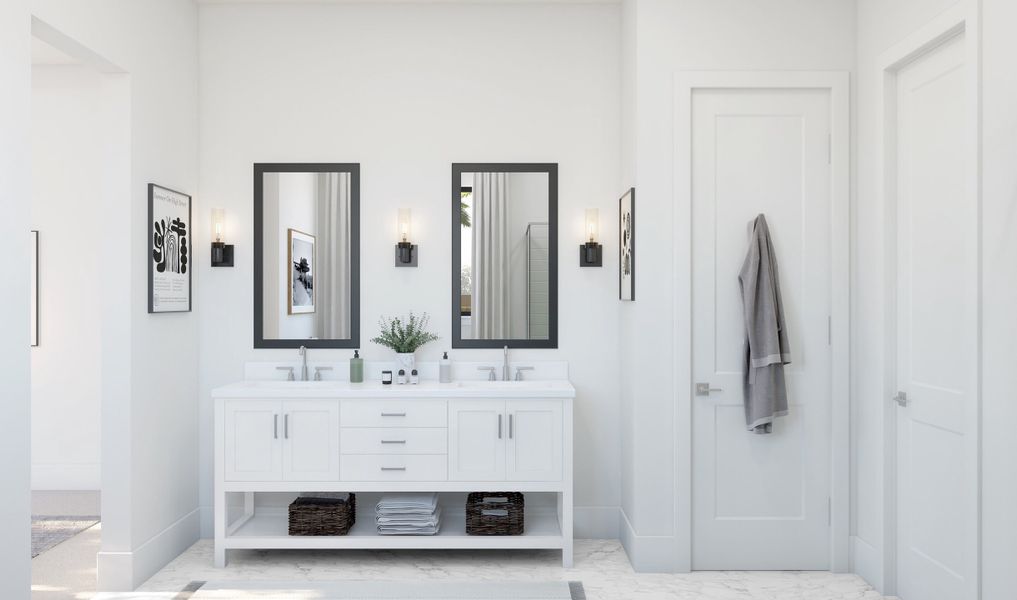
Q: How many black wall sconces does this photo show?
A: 3